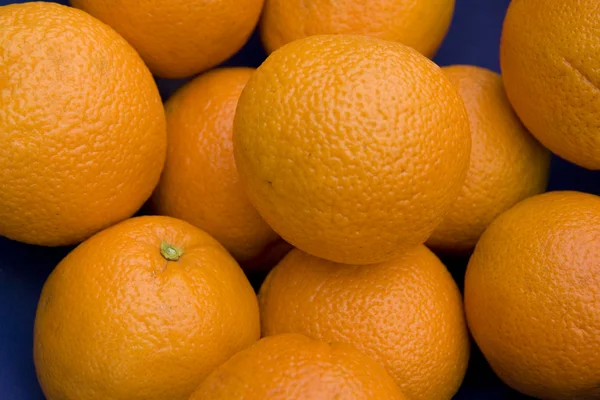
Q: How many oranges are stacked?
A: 11